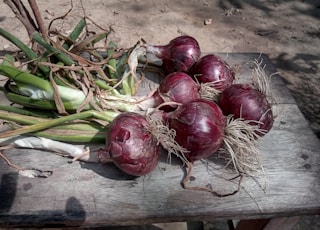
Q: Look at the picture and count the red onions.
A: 6